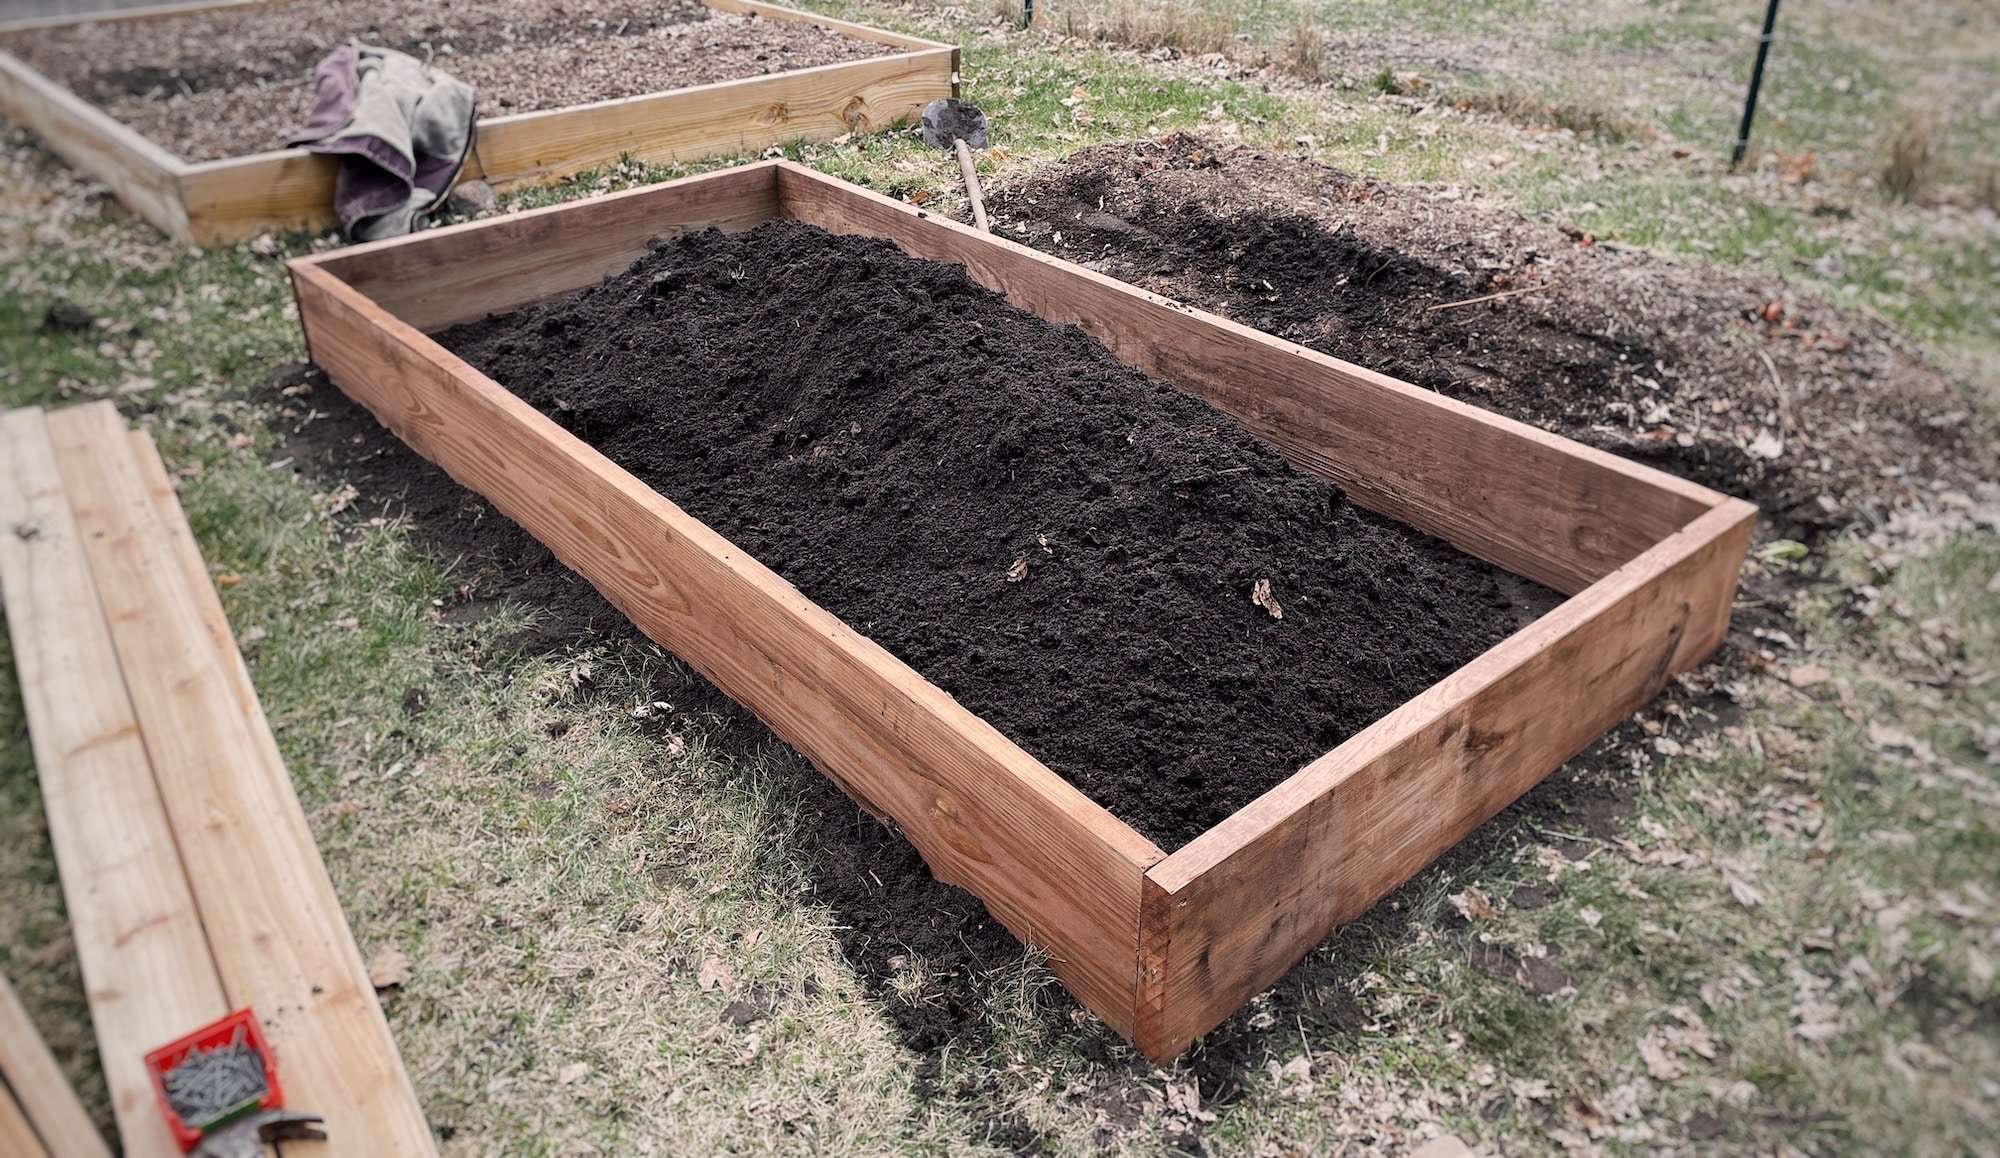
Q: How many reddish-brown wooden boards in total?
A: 4